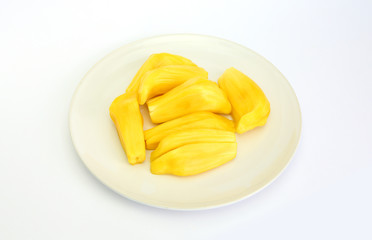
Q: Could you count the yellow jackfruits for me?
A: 7